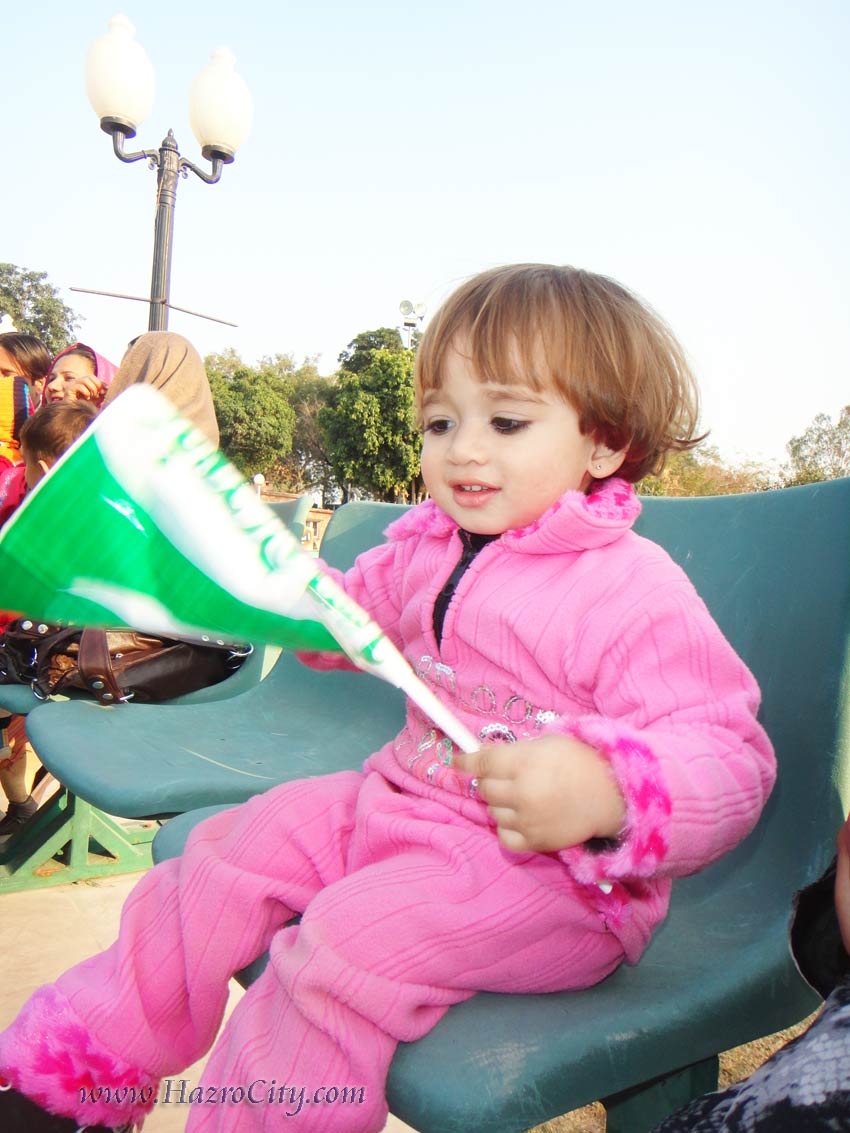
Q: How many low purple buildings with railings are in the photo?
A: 0